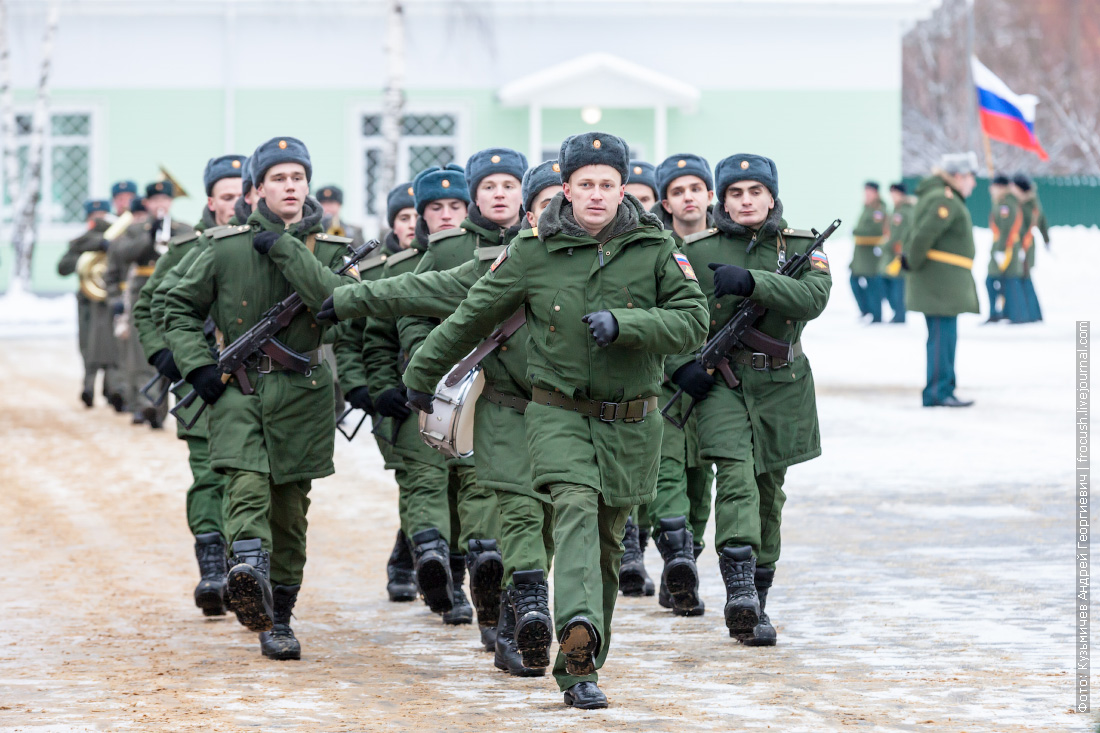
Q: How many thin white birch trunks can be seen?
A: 3